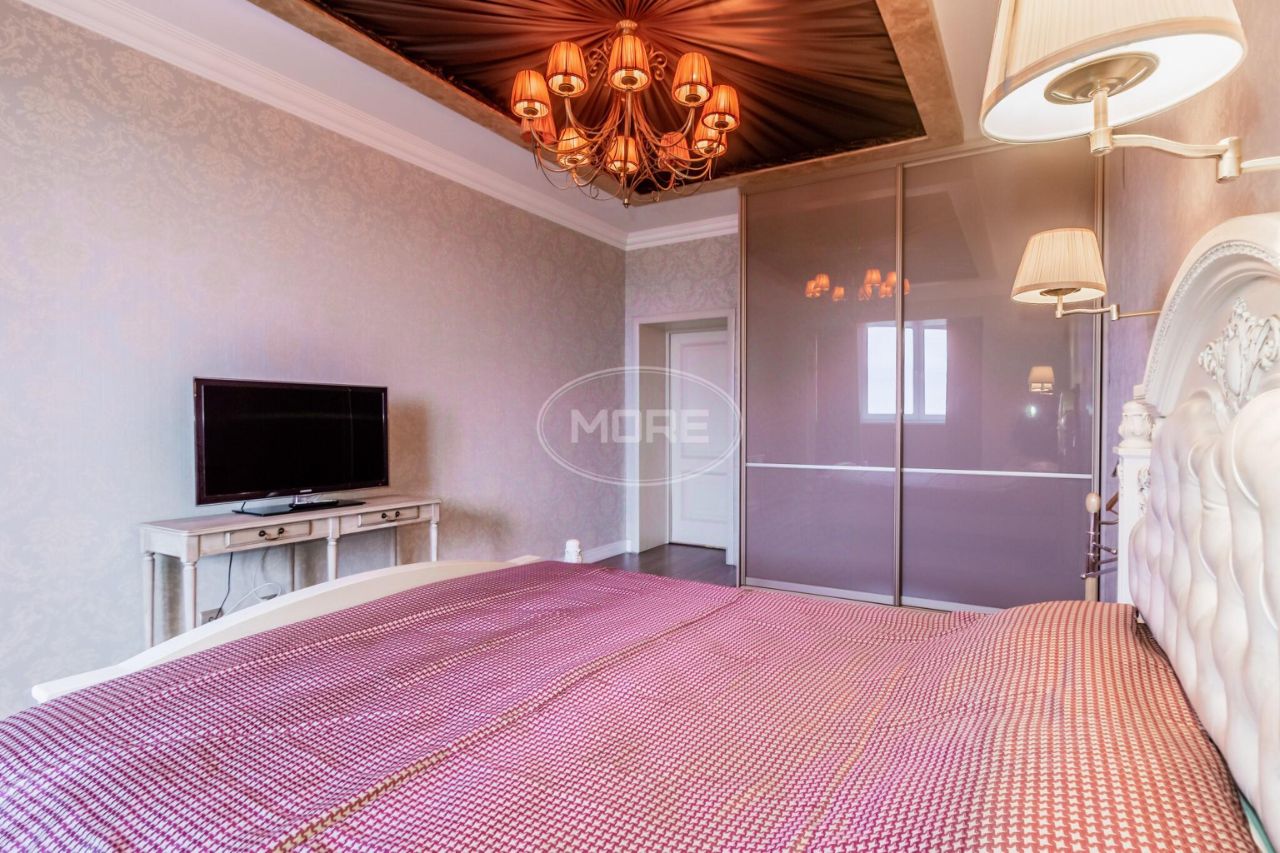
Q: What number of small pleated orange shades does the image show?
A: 10